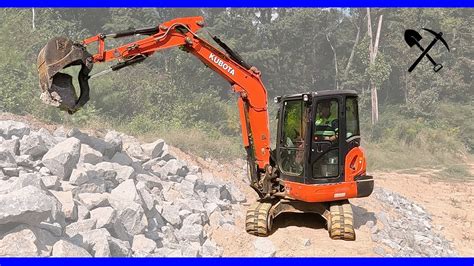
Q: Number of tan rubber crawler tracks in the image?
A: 2